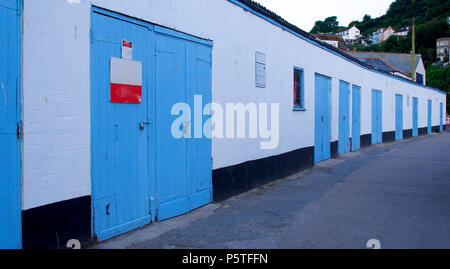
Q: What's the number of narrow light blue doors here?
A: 8